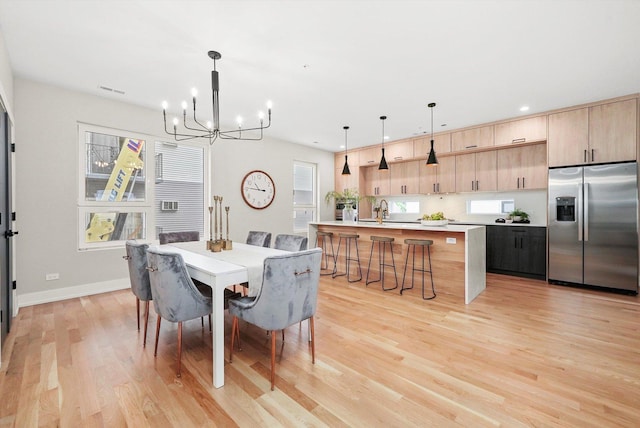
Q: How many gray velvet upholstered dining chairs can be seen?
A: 6